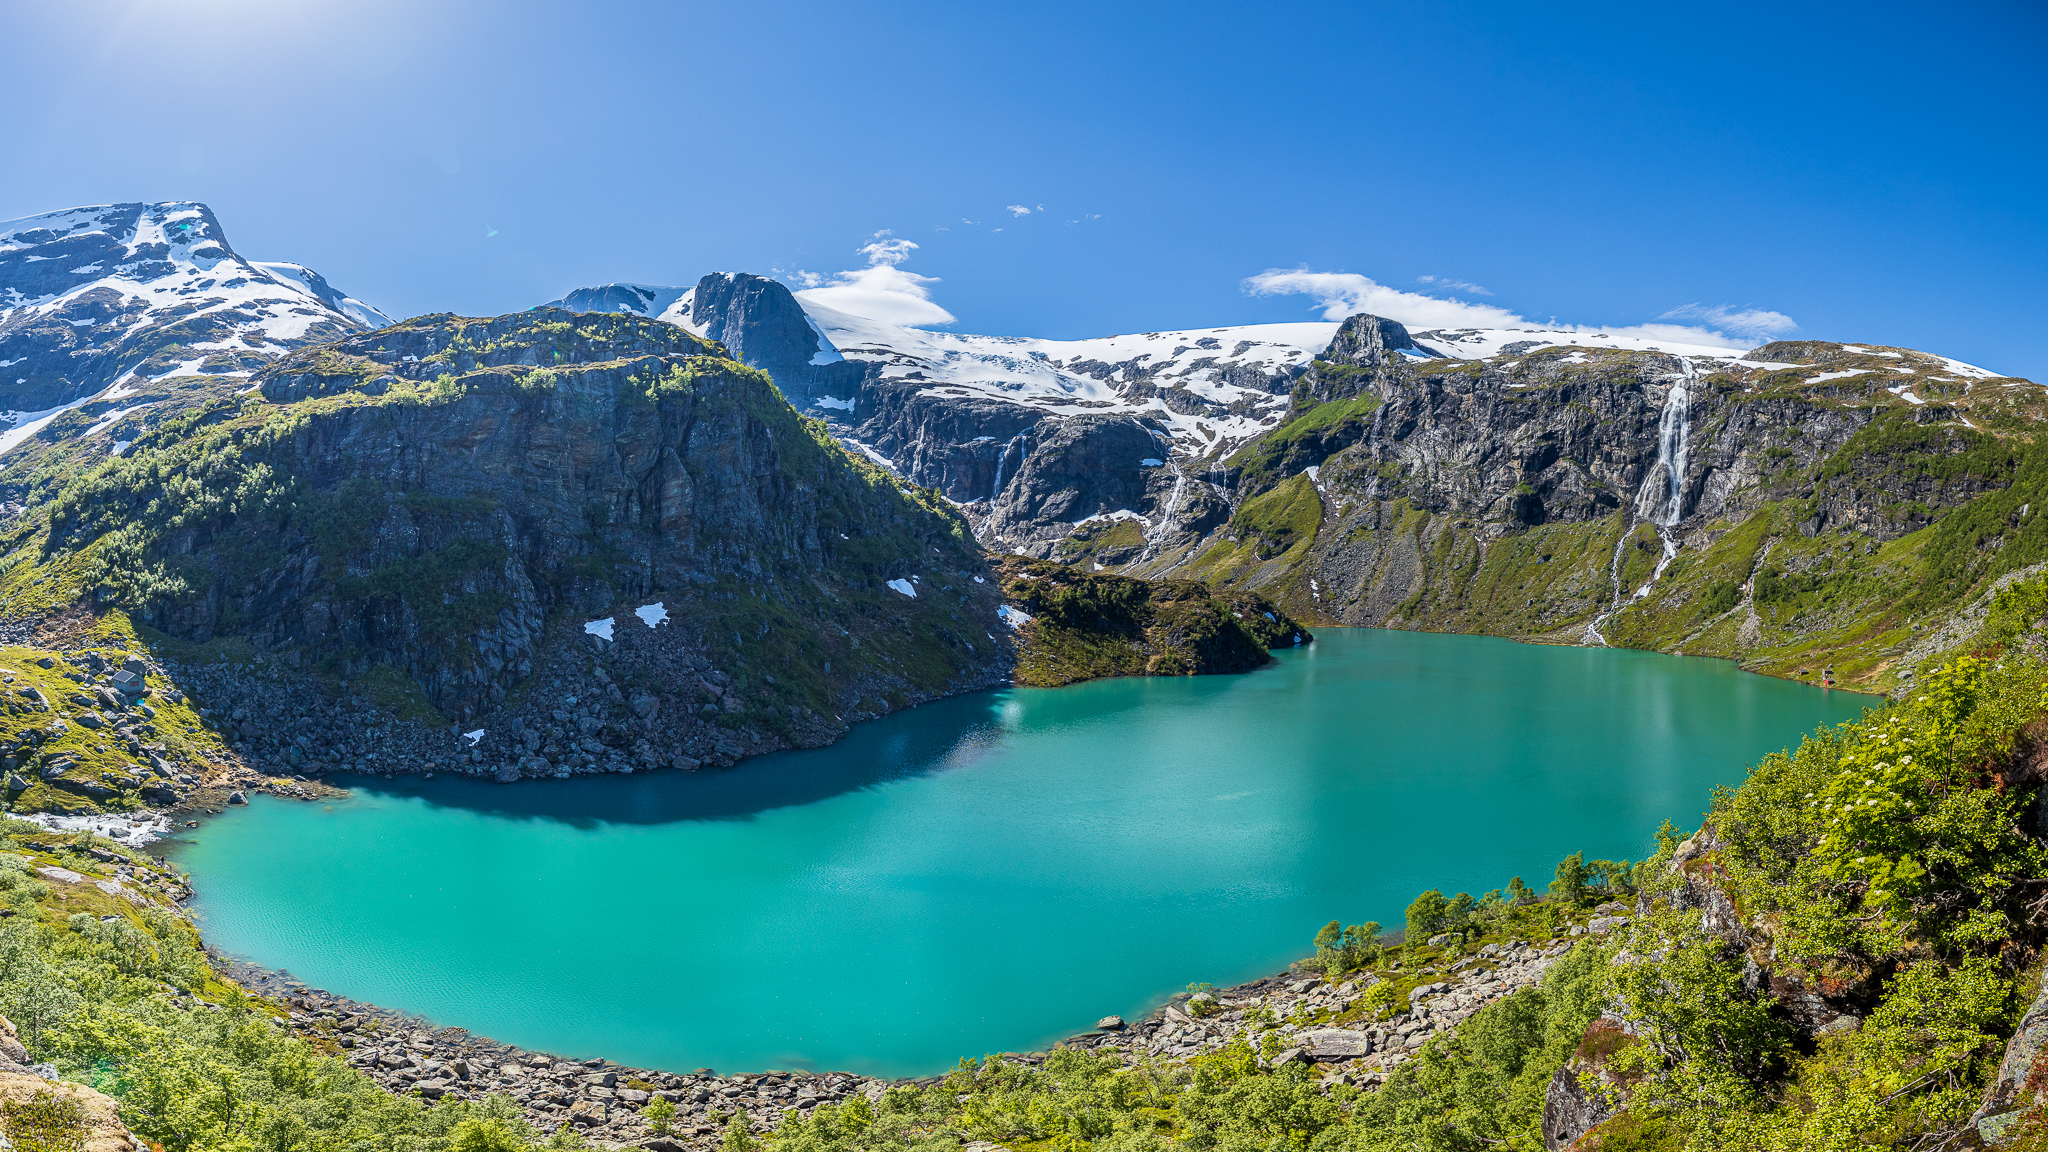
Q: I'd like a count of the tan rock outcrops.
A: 1